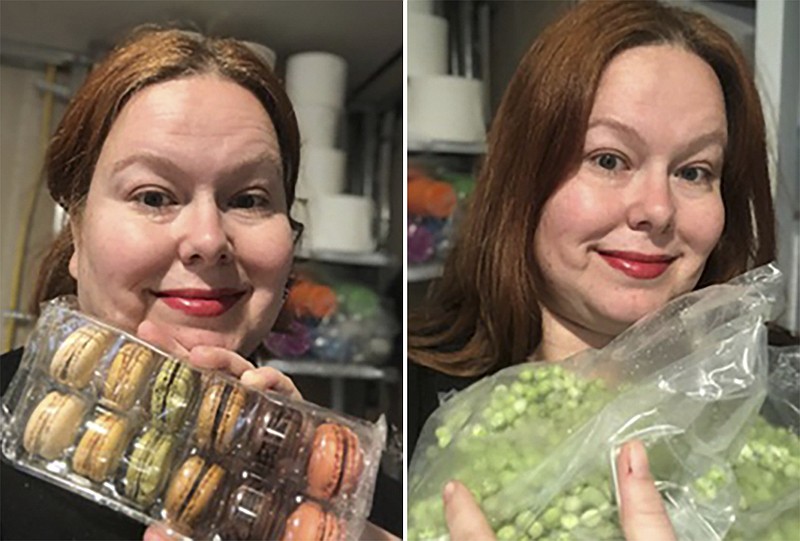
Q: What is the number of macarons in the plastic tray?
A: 12